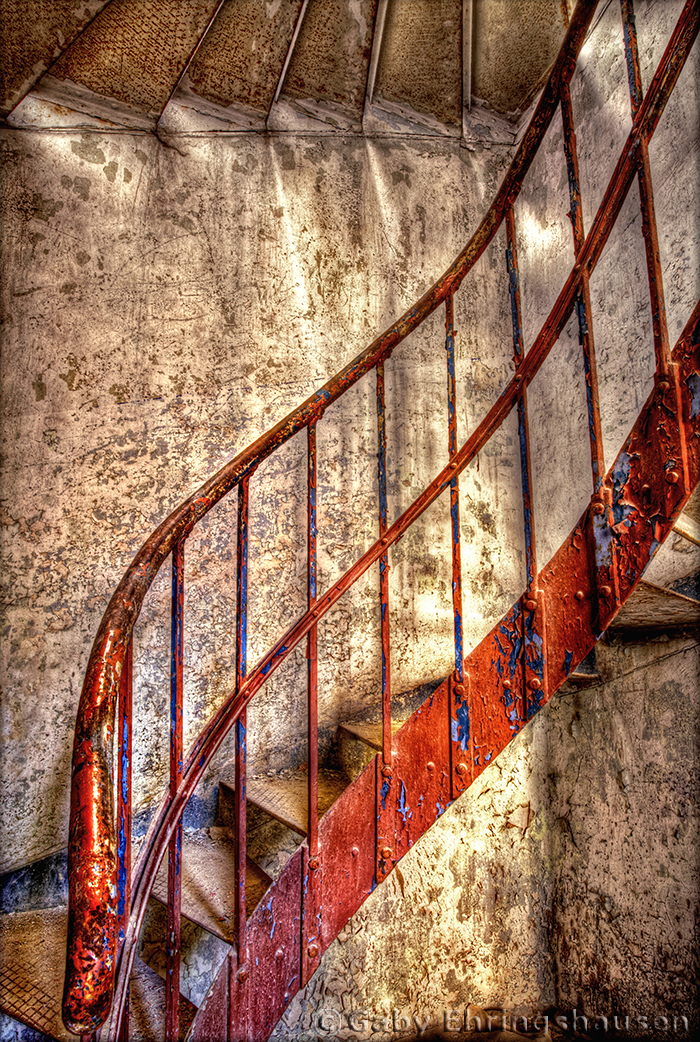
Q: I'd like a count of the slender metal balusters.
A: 9